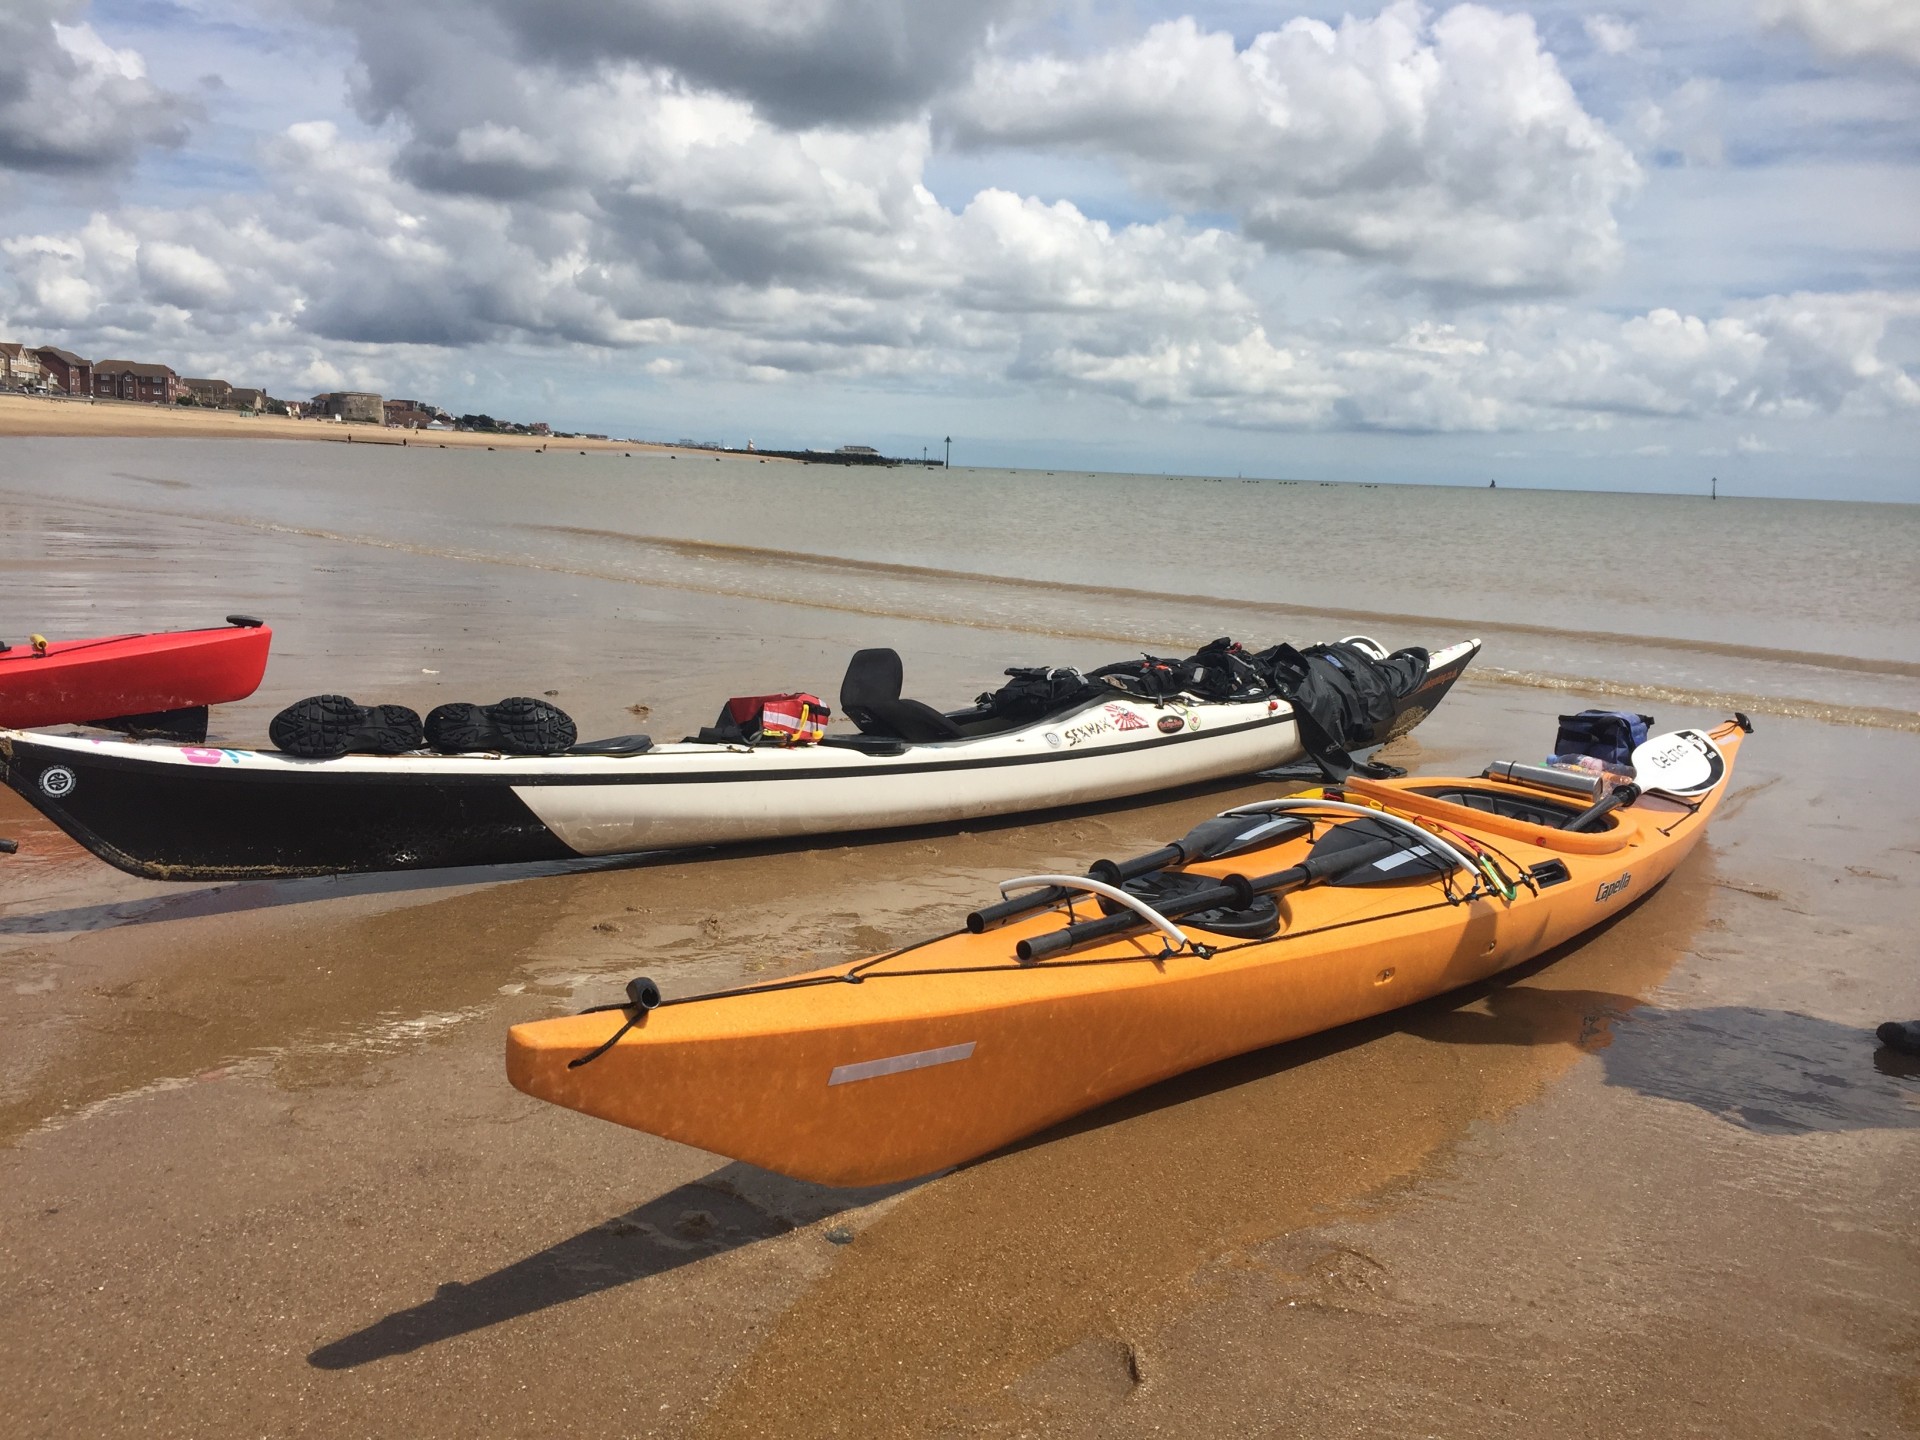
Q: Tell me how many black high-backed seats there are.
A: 1